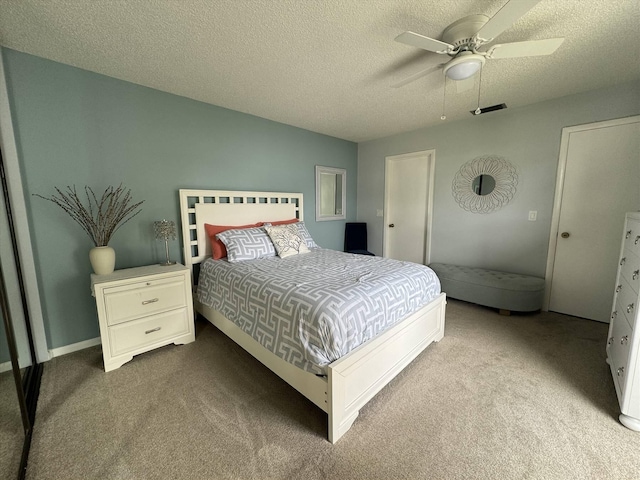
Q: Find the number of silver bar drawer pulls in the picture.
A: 2